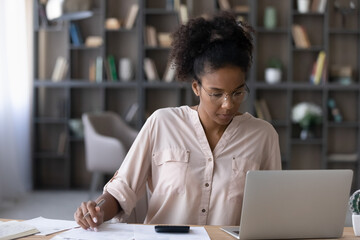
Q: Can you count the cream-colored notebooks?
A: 1